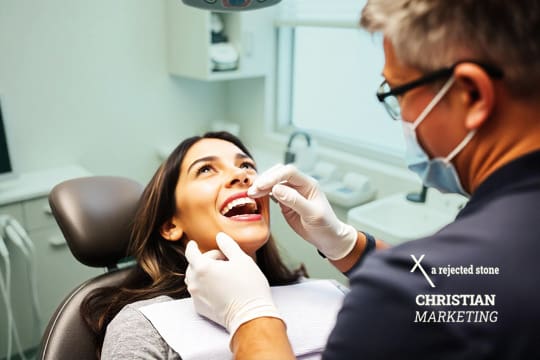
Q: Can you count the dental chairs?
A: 1